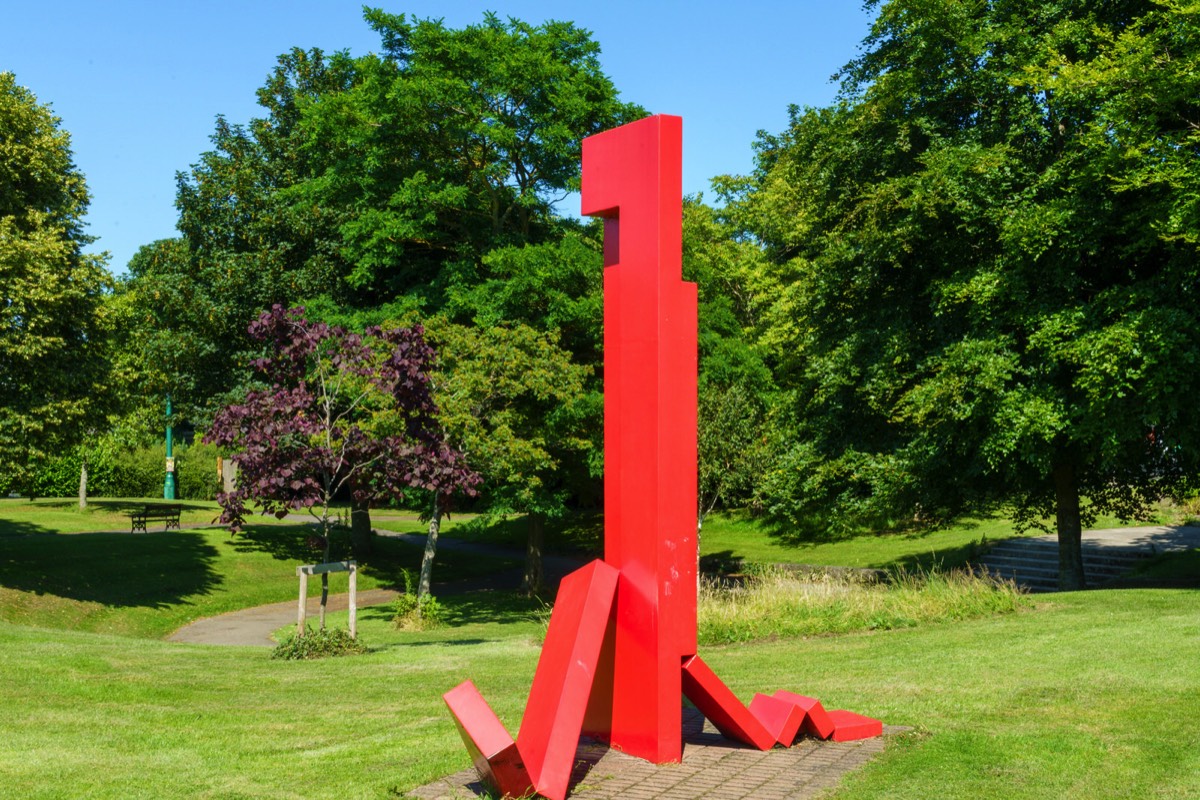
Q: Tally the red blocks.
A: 7